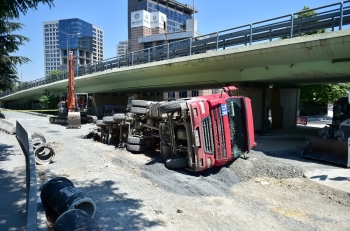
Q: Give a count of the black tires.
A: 9